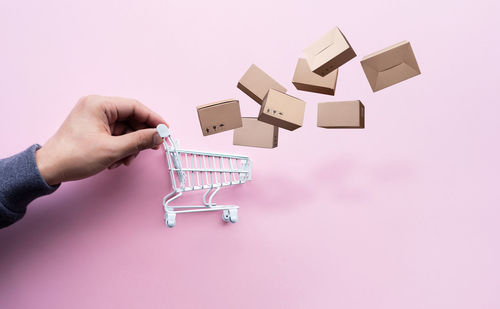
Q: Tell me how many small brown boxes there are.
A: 8